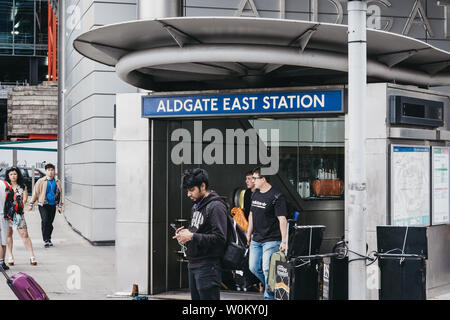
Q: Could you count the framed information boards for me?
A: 2